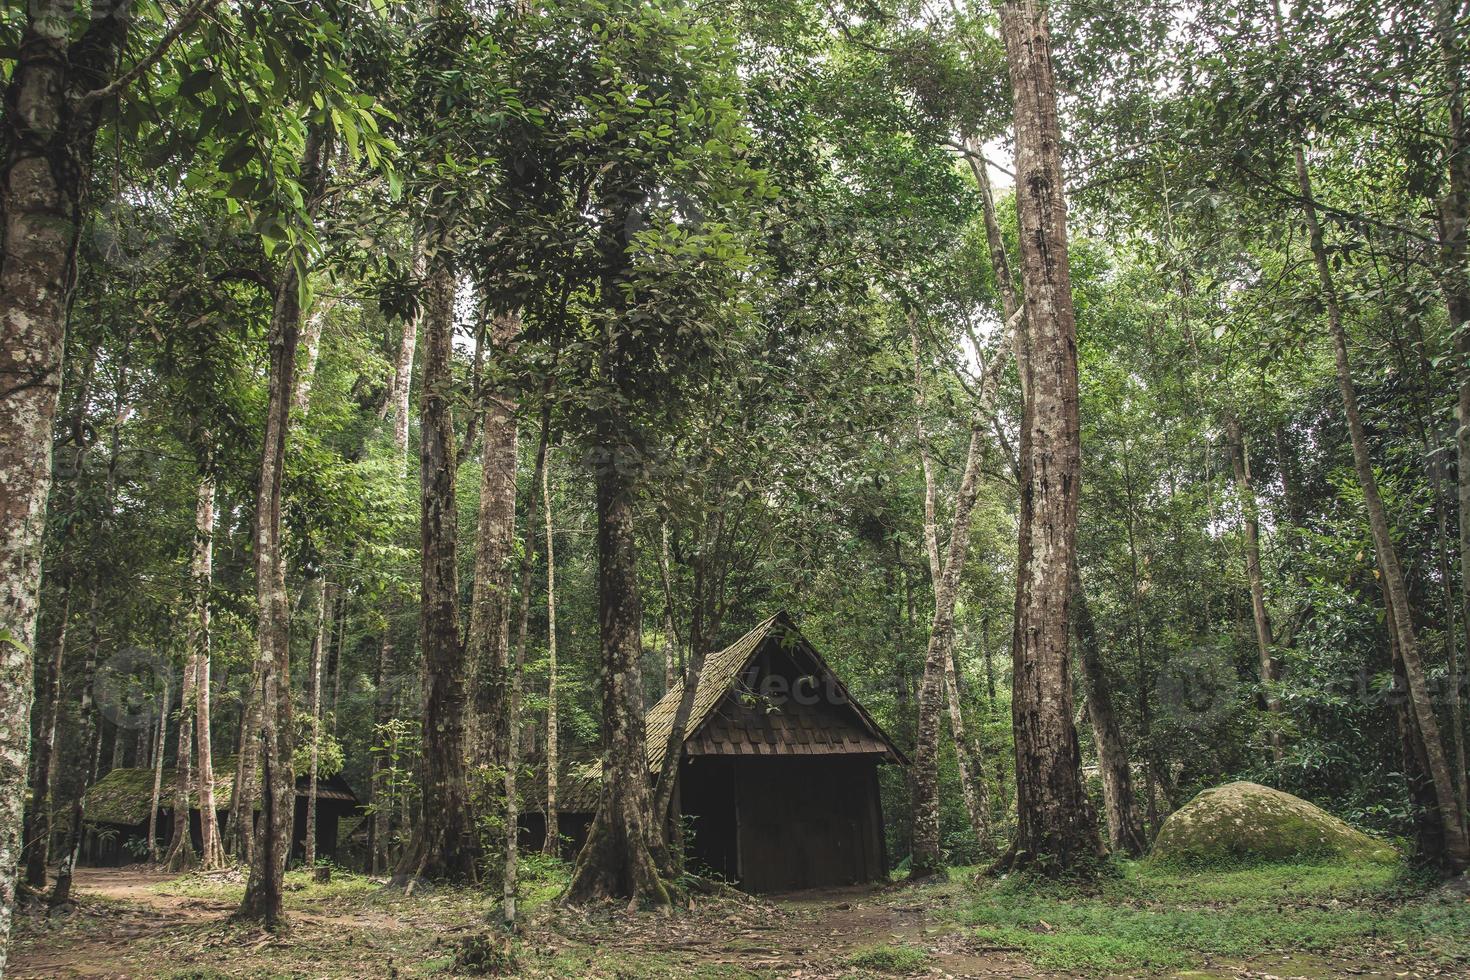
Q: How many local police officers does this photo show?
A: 0